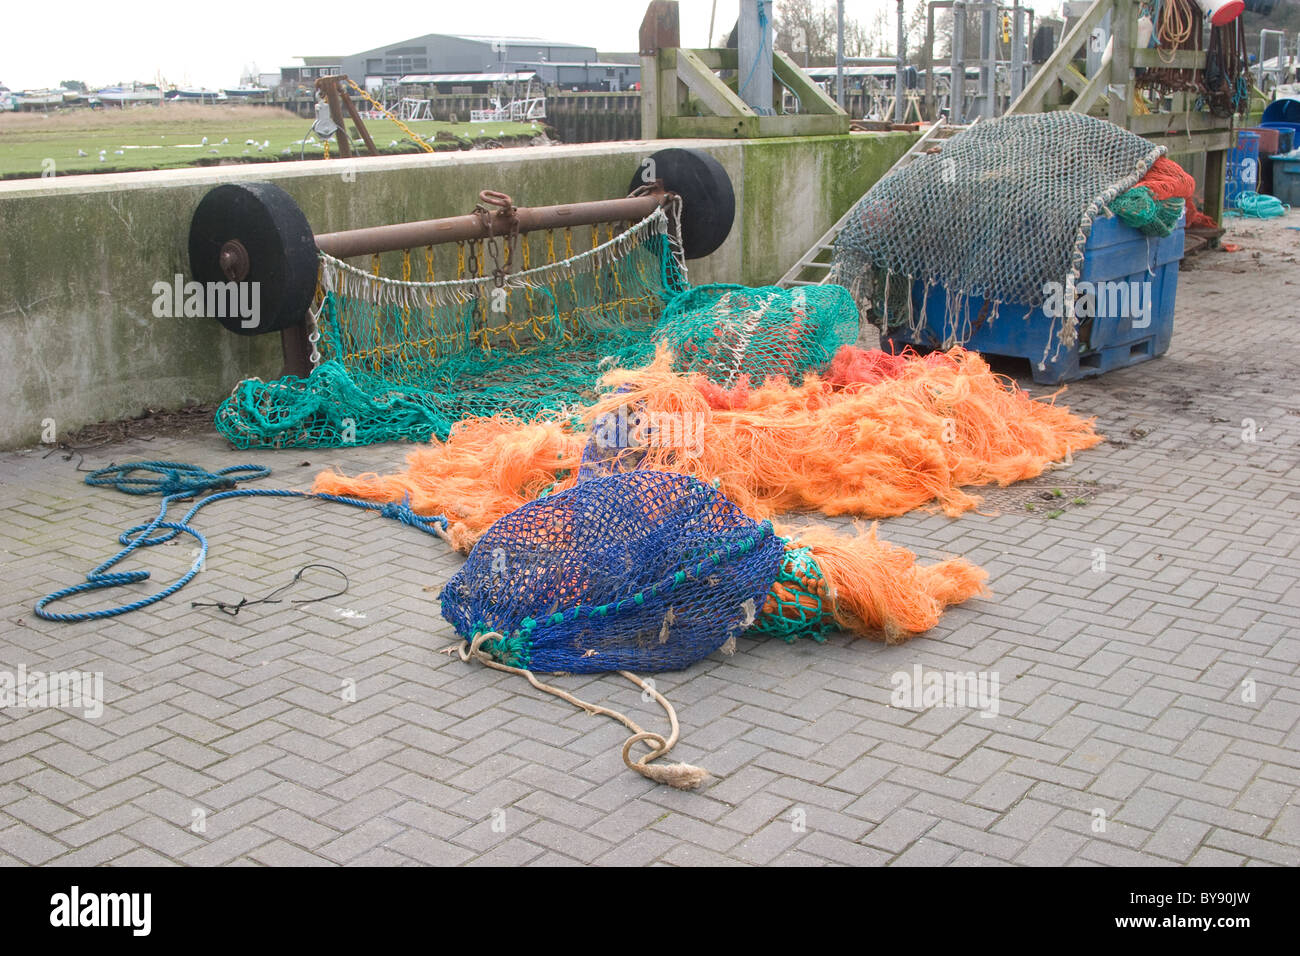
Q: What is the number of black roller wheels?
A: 2